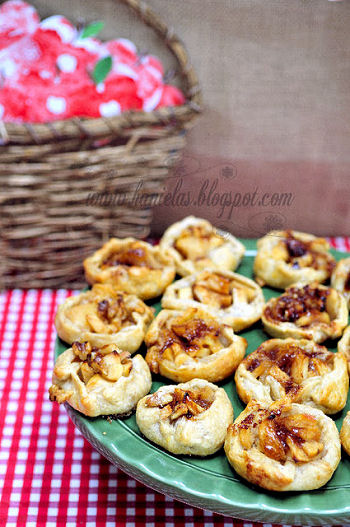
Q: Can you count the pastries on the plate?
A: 14